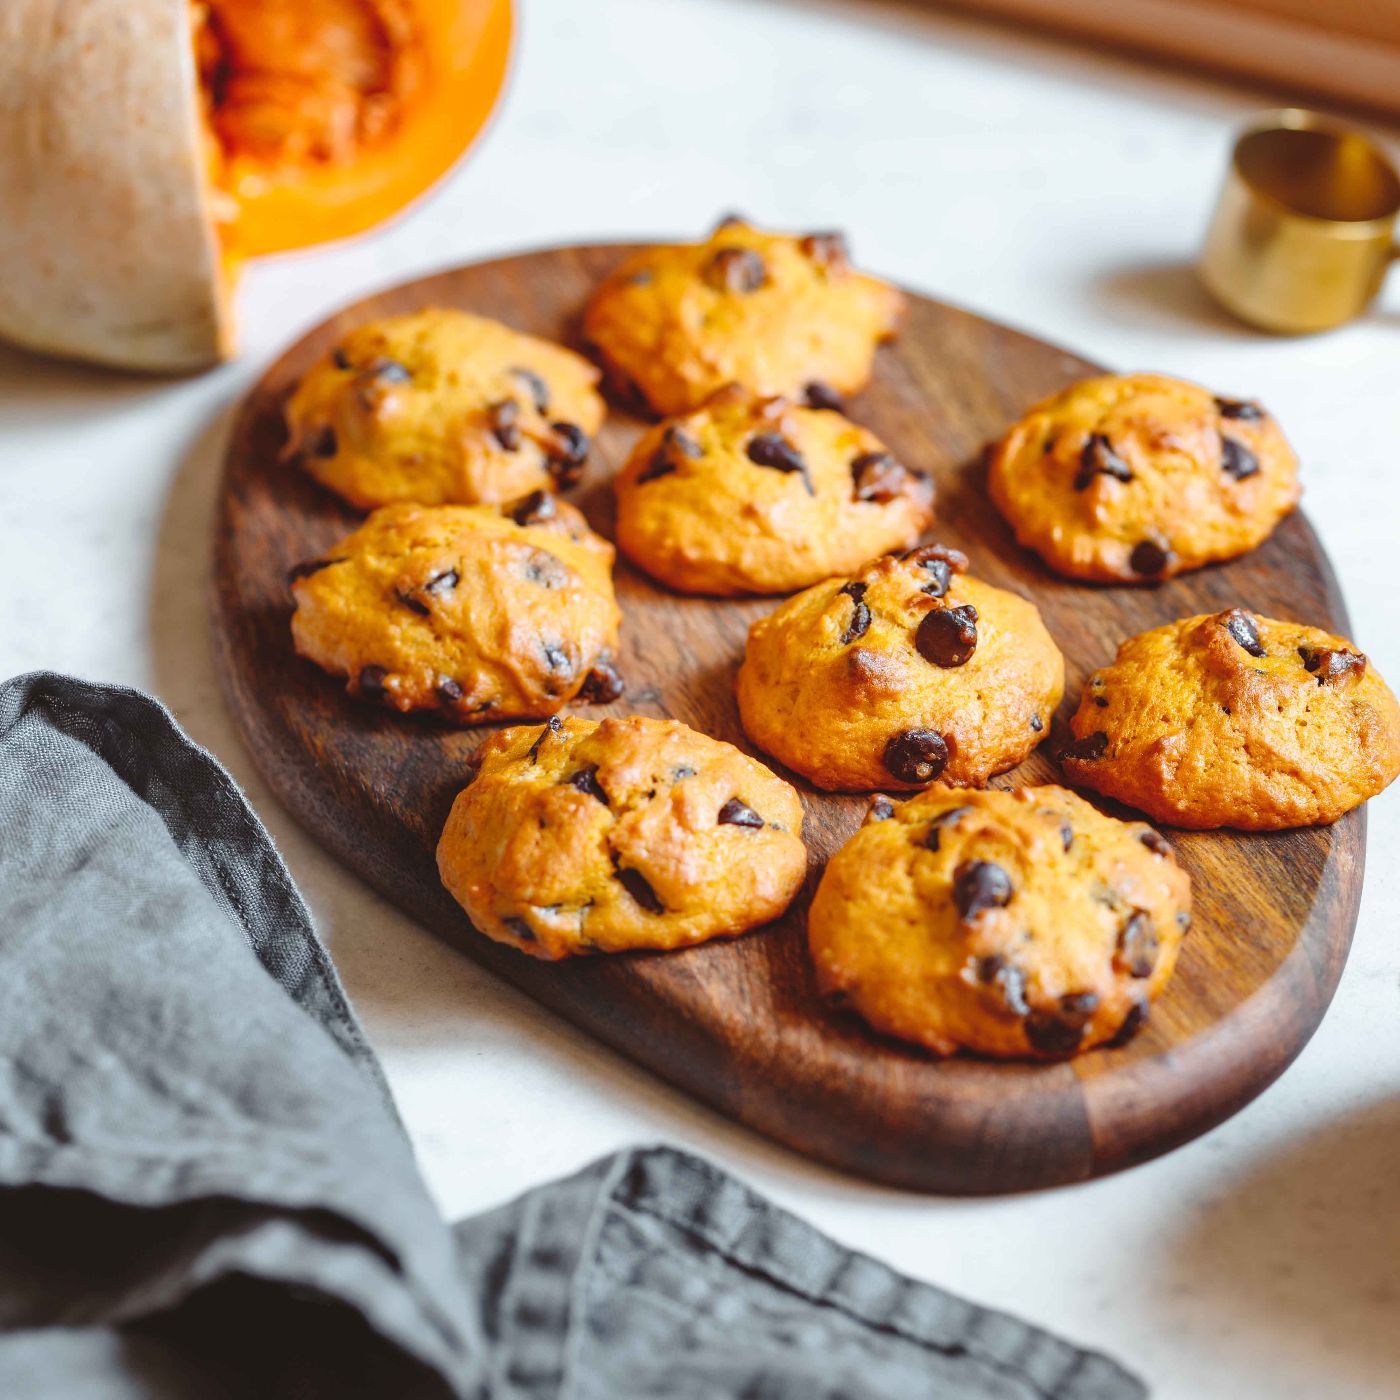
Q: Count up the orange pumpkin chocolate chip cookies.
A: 9